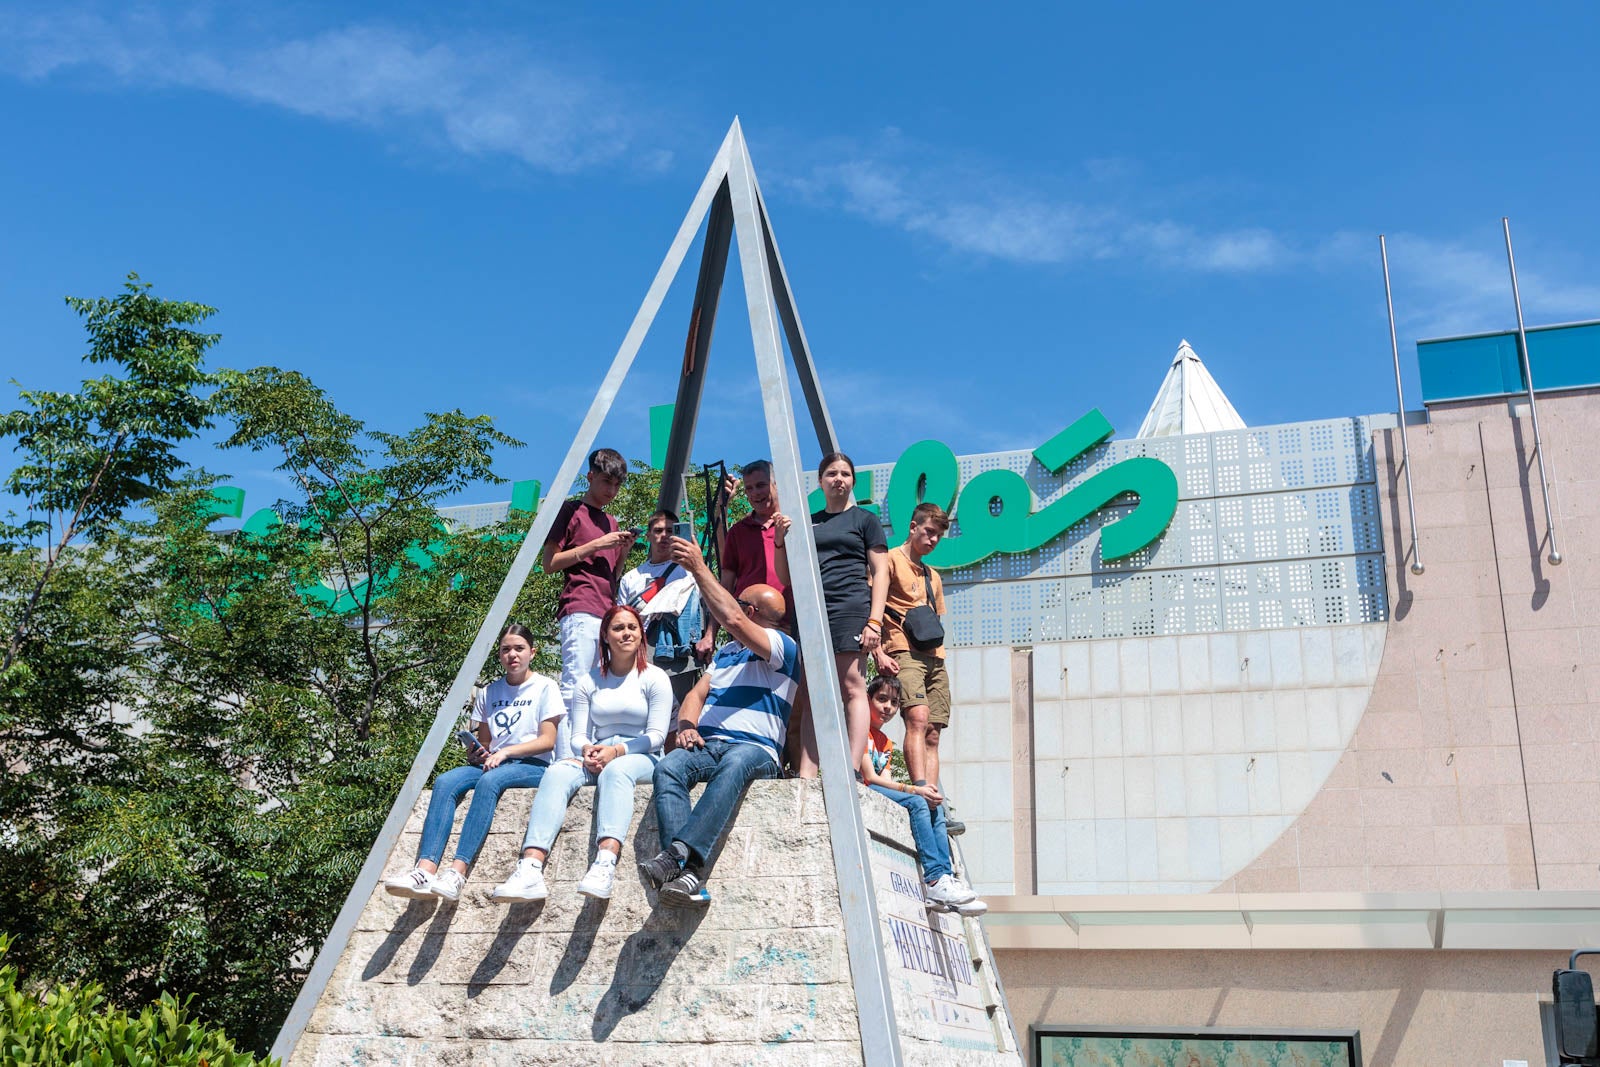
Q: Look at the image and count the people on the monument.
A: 9